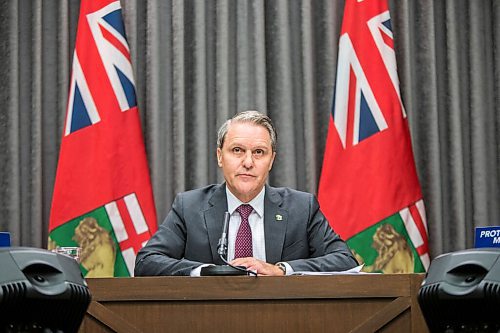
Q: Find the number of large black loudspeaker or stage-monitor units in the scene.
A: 2